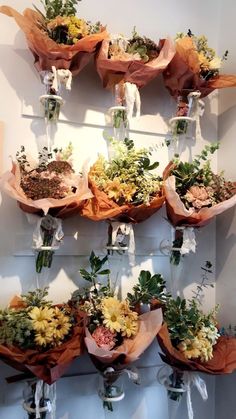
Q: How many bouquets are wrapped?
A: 9